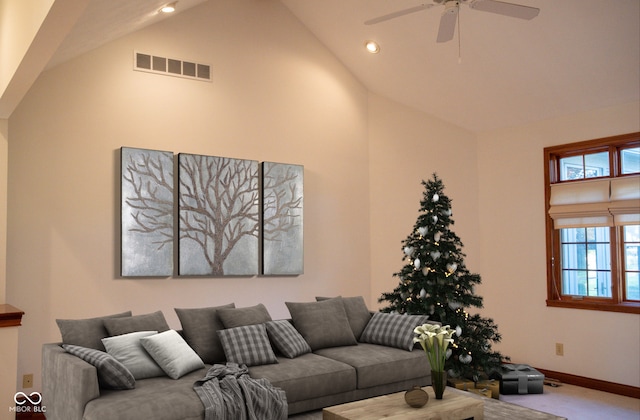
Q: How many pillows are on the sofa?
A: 12